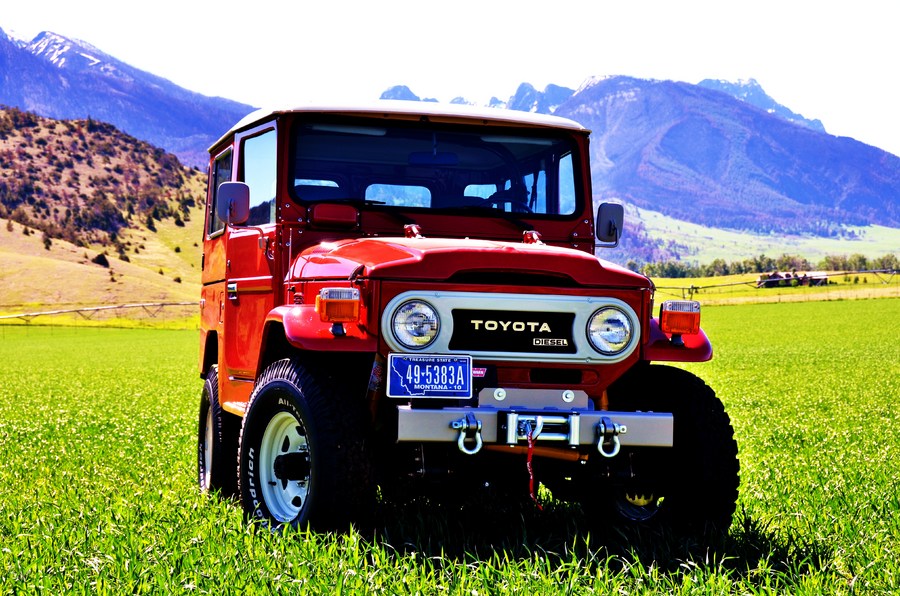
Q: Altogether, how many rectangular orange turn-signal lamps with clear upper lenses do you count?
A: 2